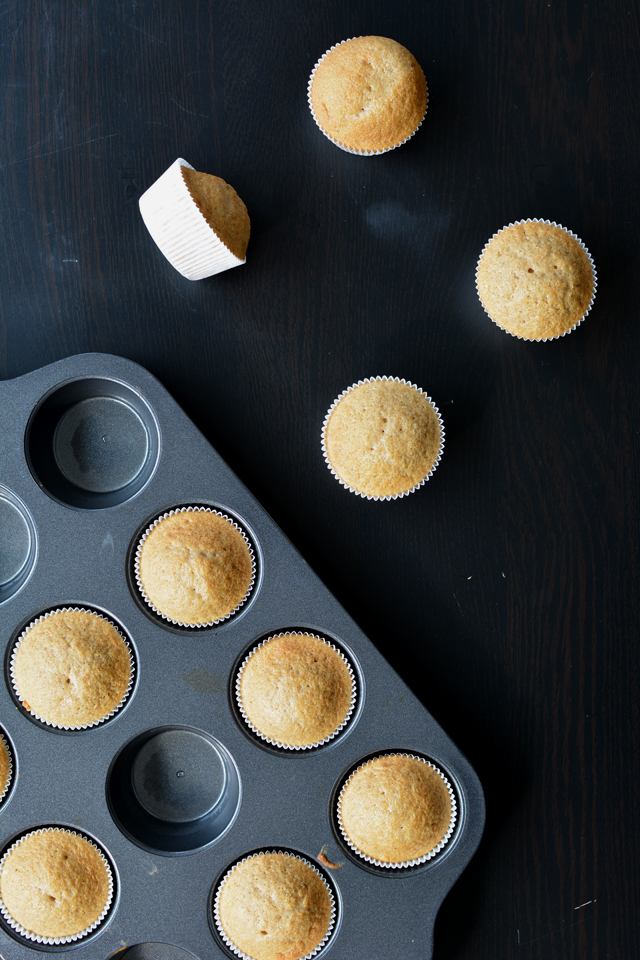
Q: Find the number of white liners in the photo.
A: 11